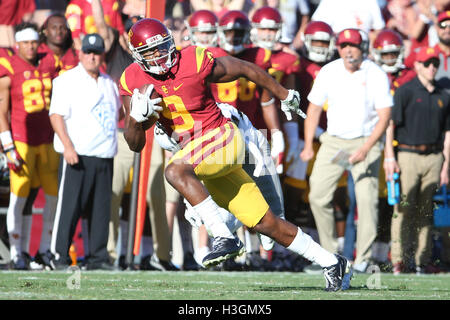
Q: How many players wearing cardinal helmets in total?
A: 6